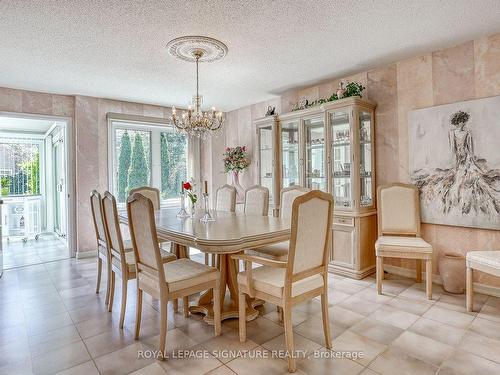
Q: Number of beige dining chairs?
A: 10